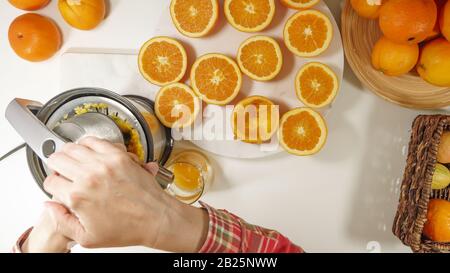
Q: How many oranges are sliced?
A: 11